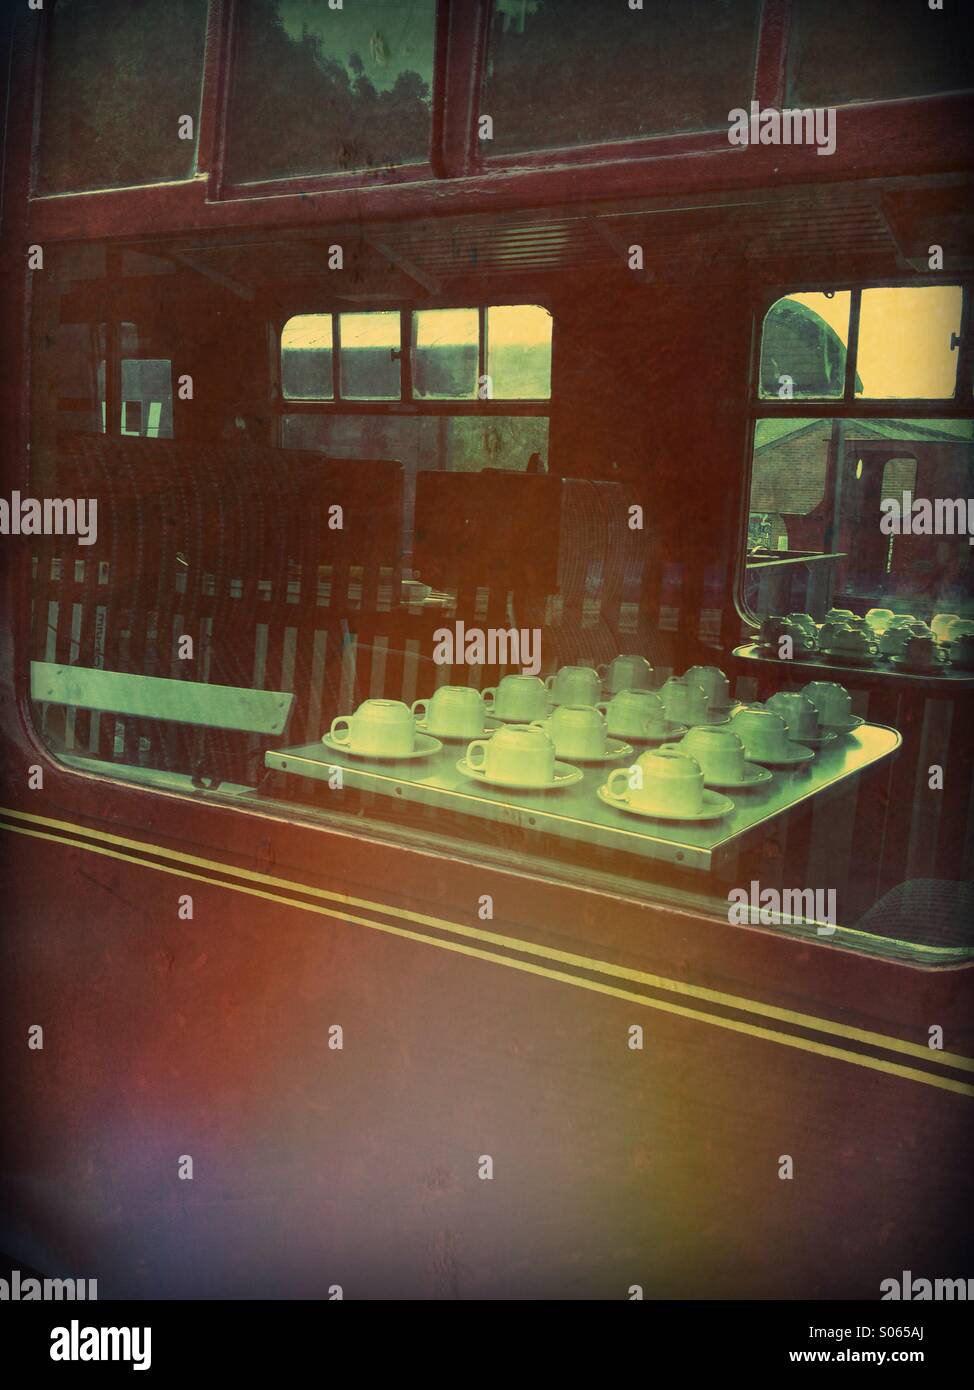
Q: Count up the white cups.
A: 15